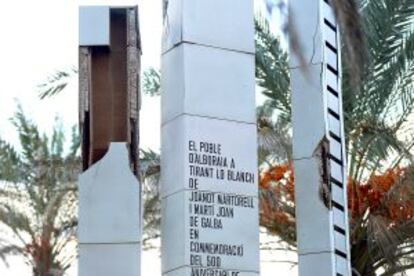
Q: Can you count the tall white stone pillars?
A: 3